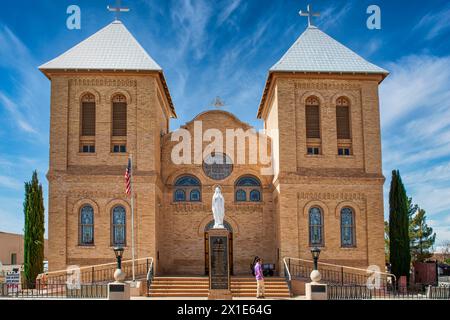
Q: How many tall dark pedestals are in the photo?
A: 1